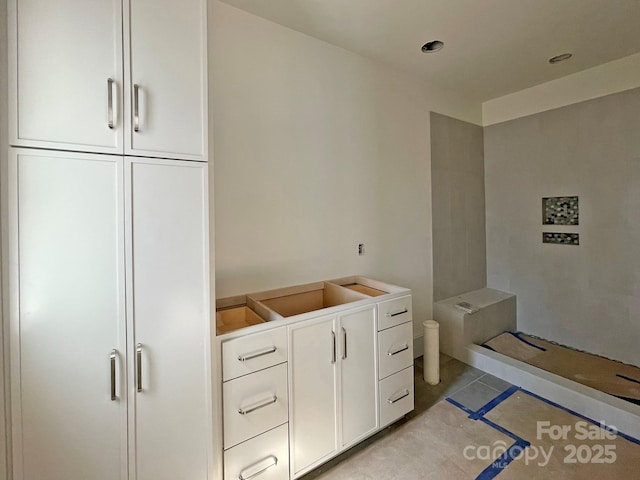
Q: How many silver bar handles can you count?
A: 12